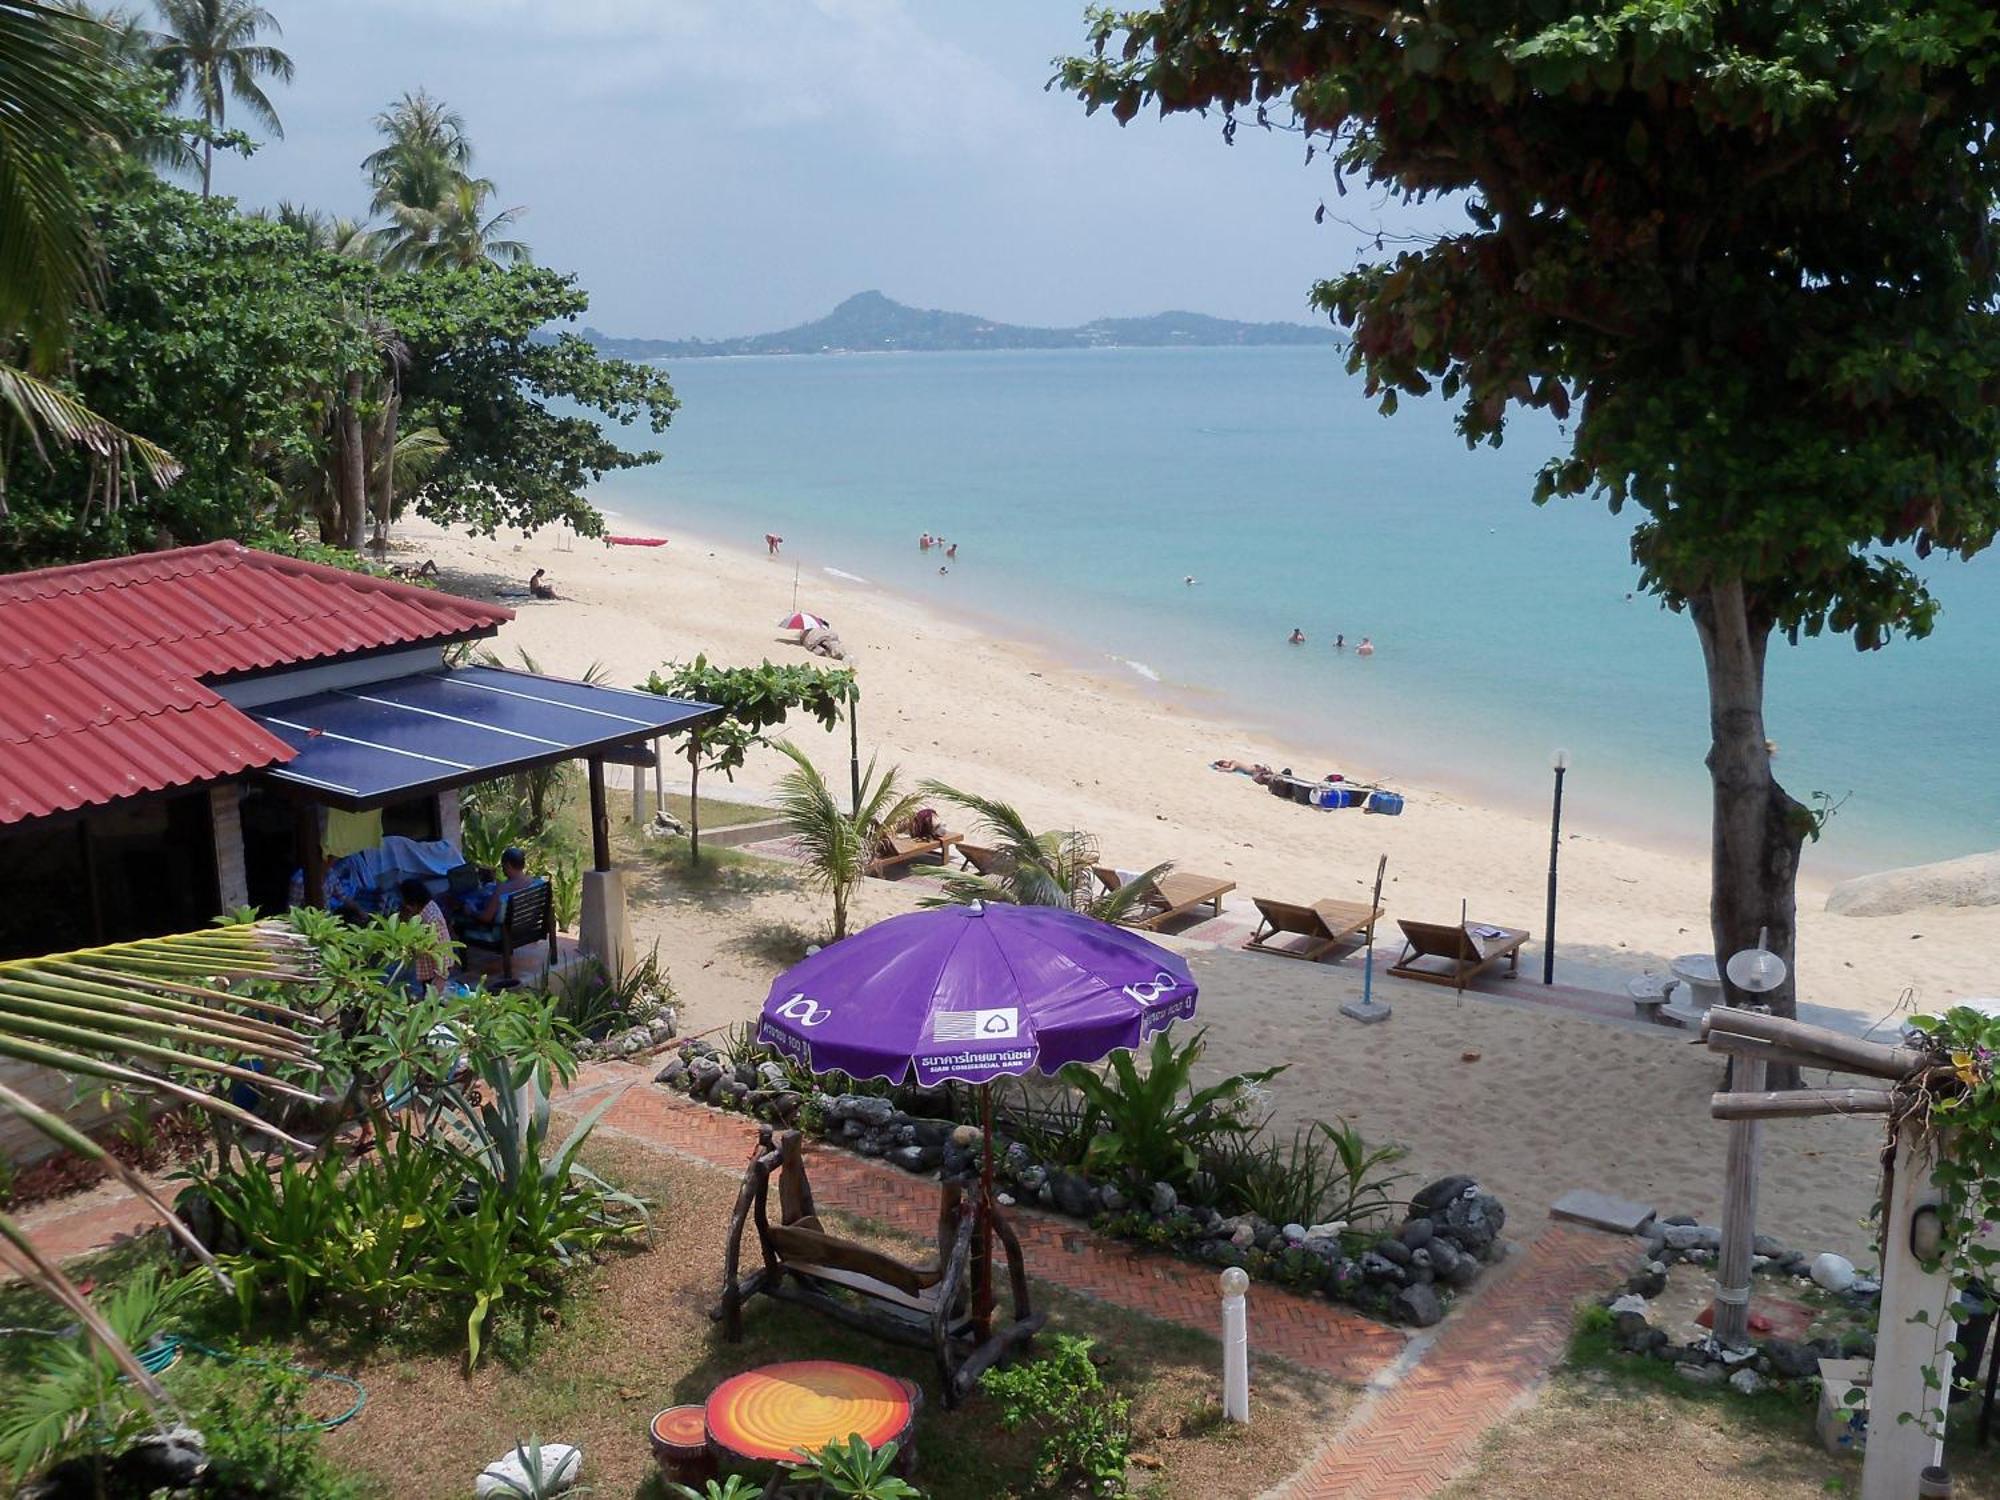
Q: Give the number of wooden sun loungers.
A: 5